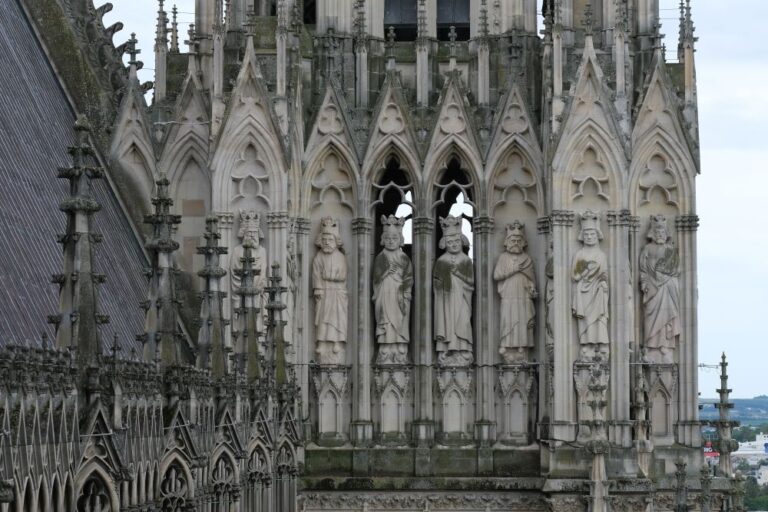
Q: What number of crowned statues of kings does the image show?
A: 7